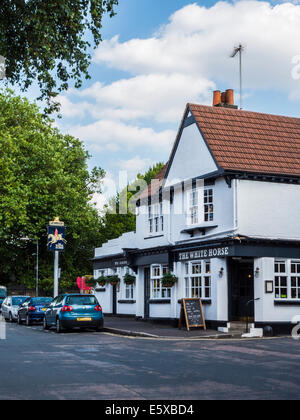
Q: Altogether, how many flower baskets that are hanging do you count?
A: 5